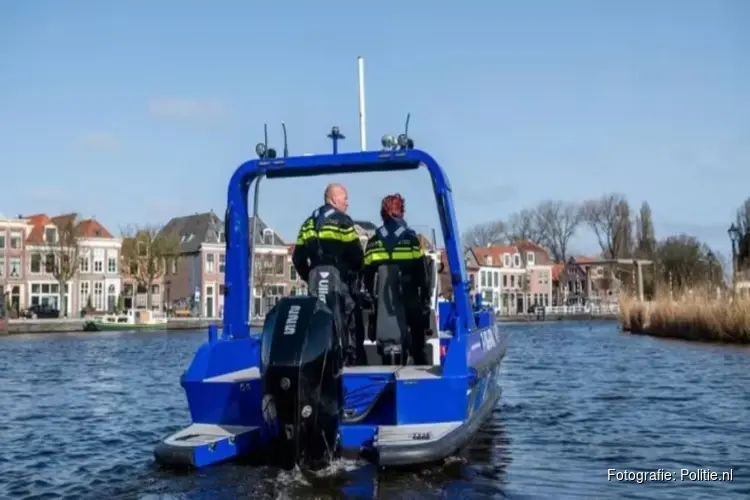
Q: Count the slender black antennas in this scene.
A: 3